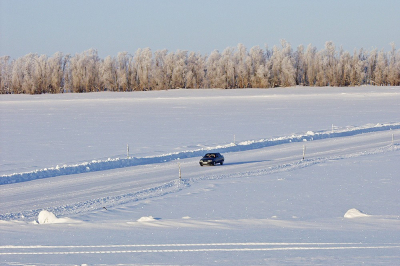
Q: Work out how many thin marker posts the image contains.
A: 6